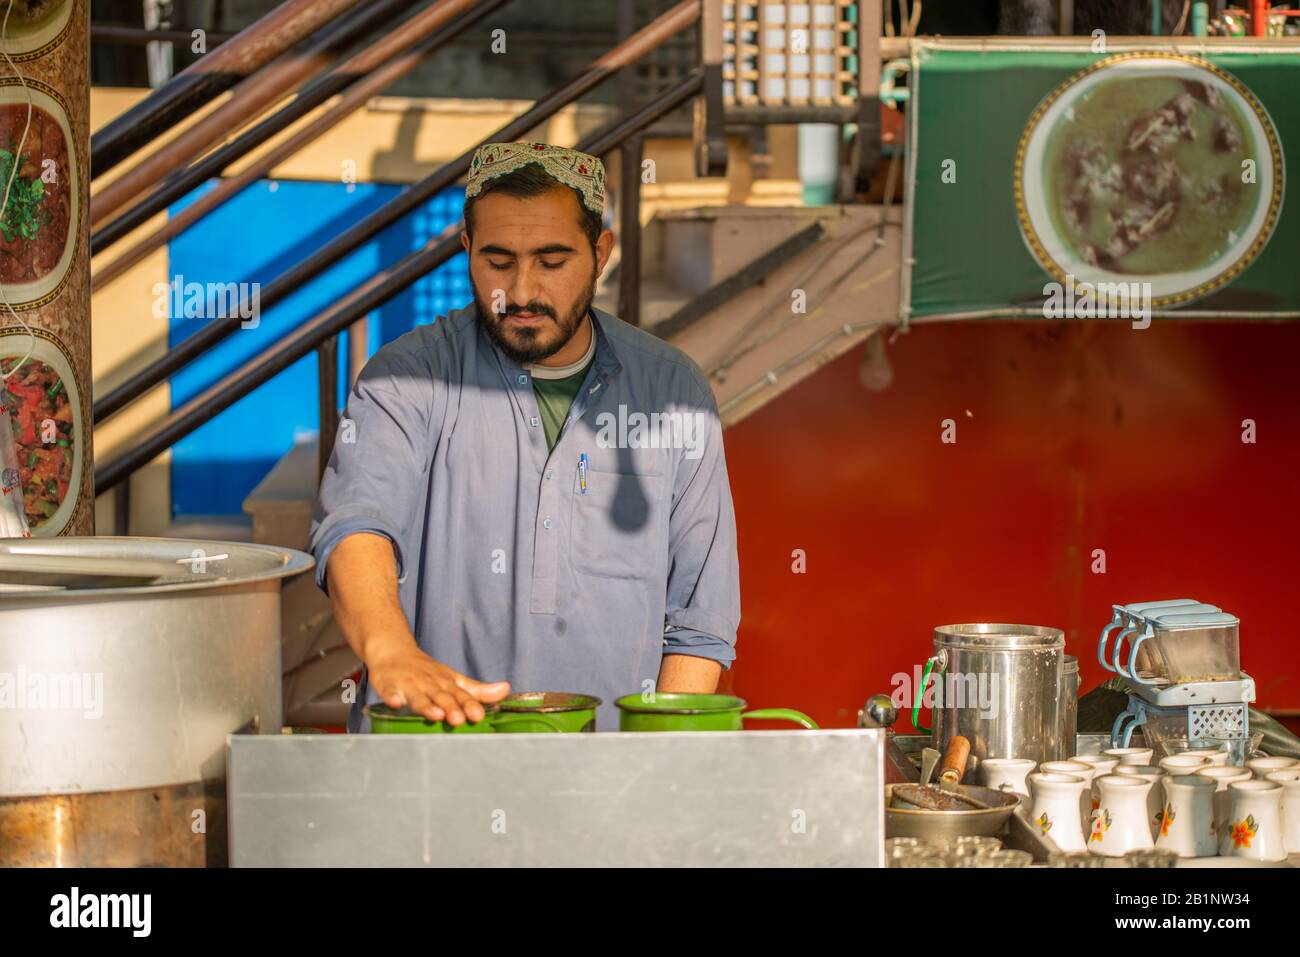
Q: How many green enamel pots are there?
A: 3